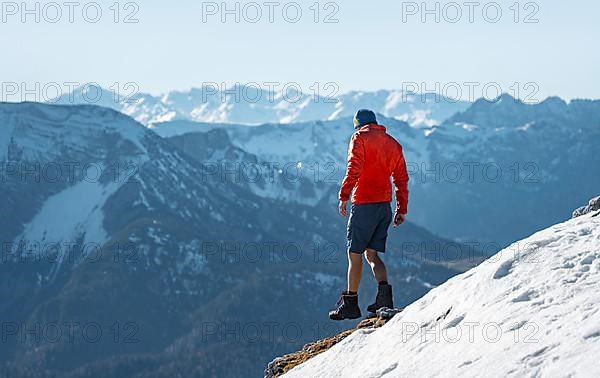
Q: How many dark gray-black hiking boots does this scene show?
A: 2